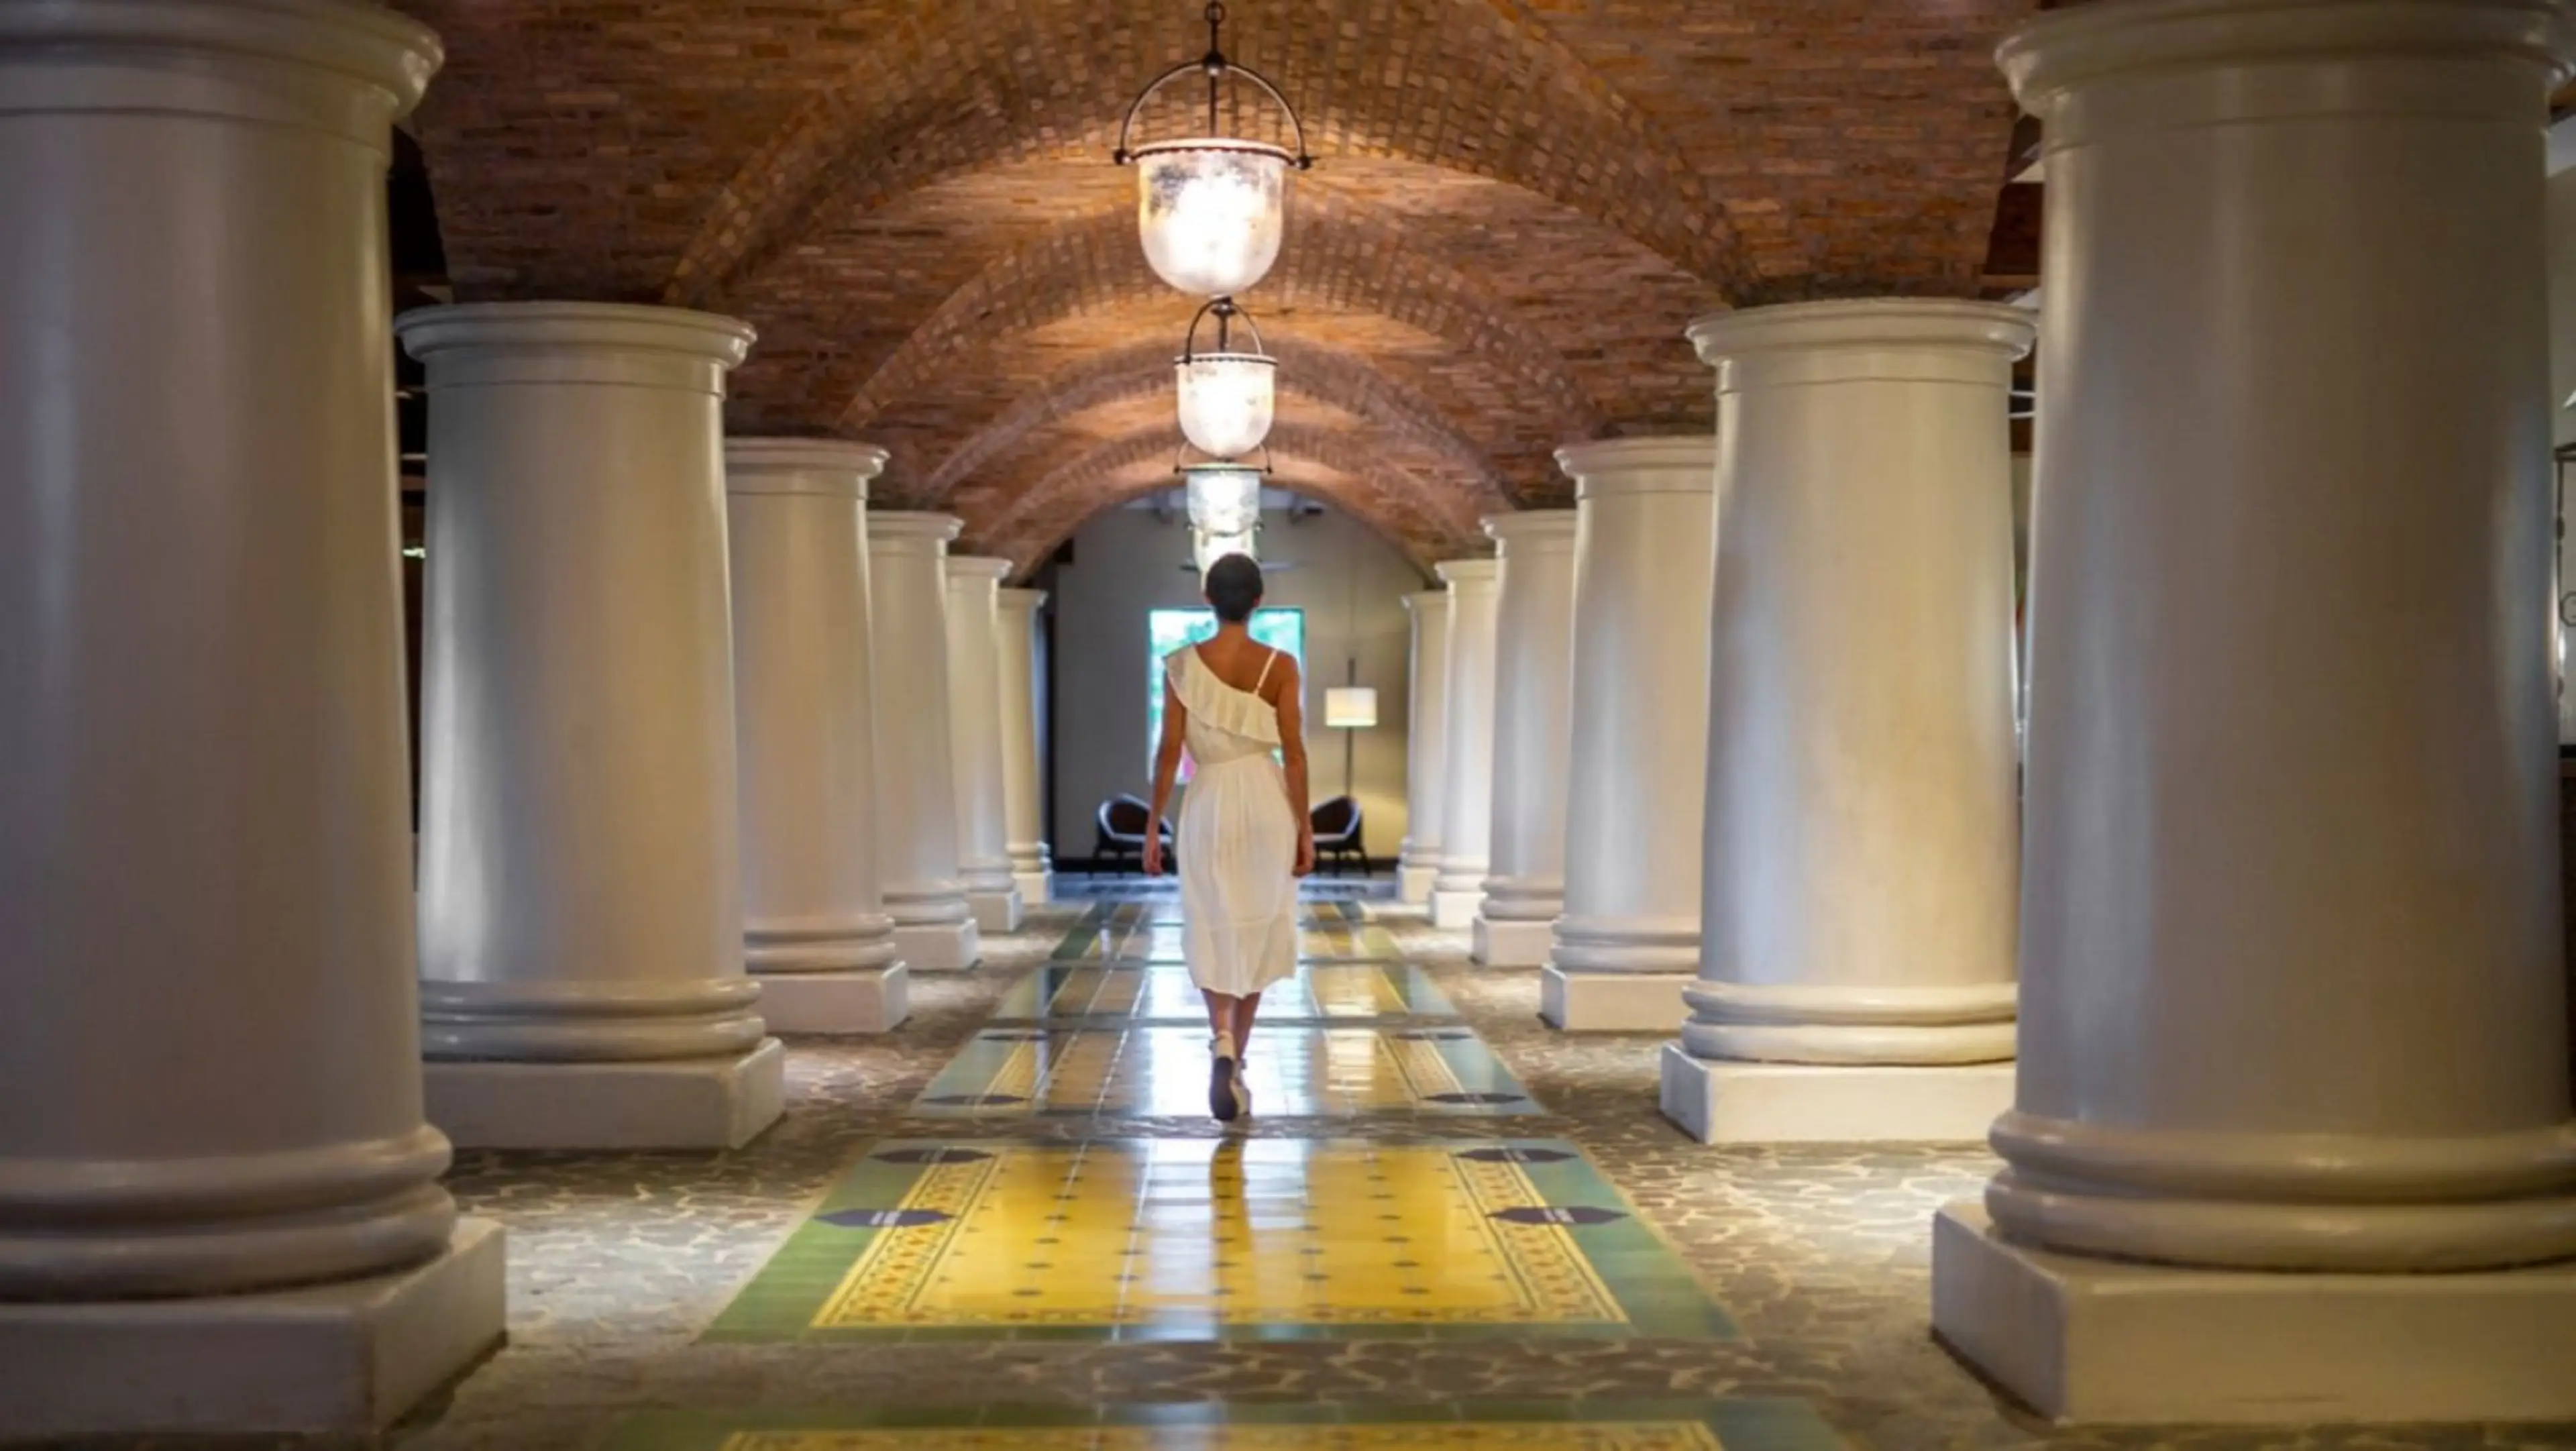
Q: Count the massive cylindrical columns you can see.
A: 12